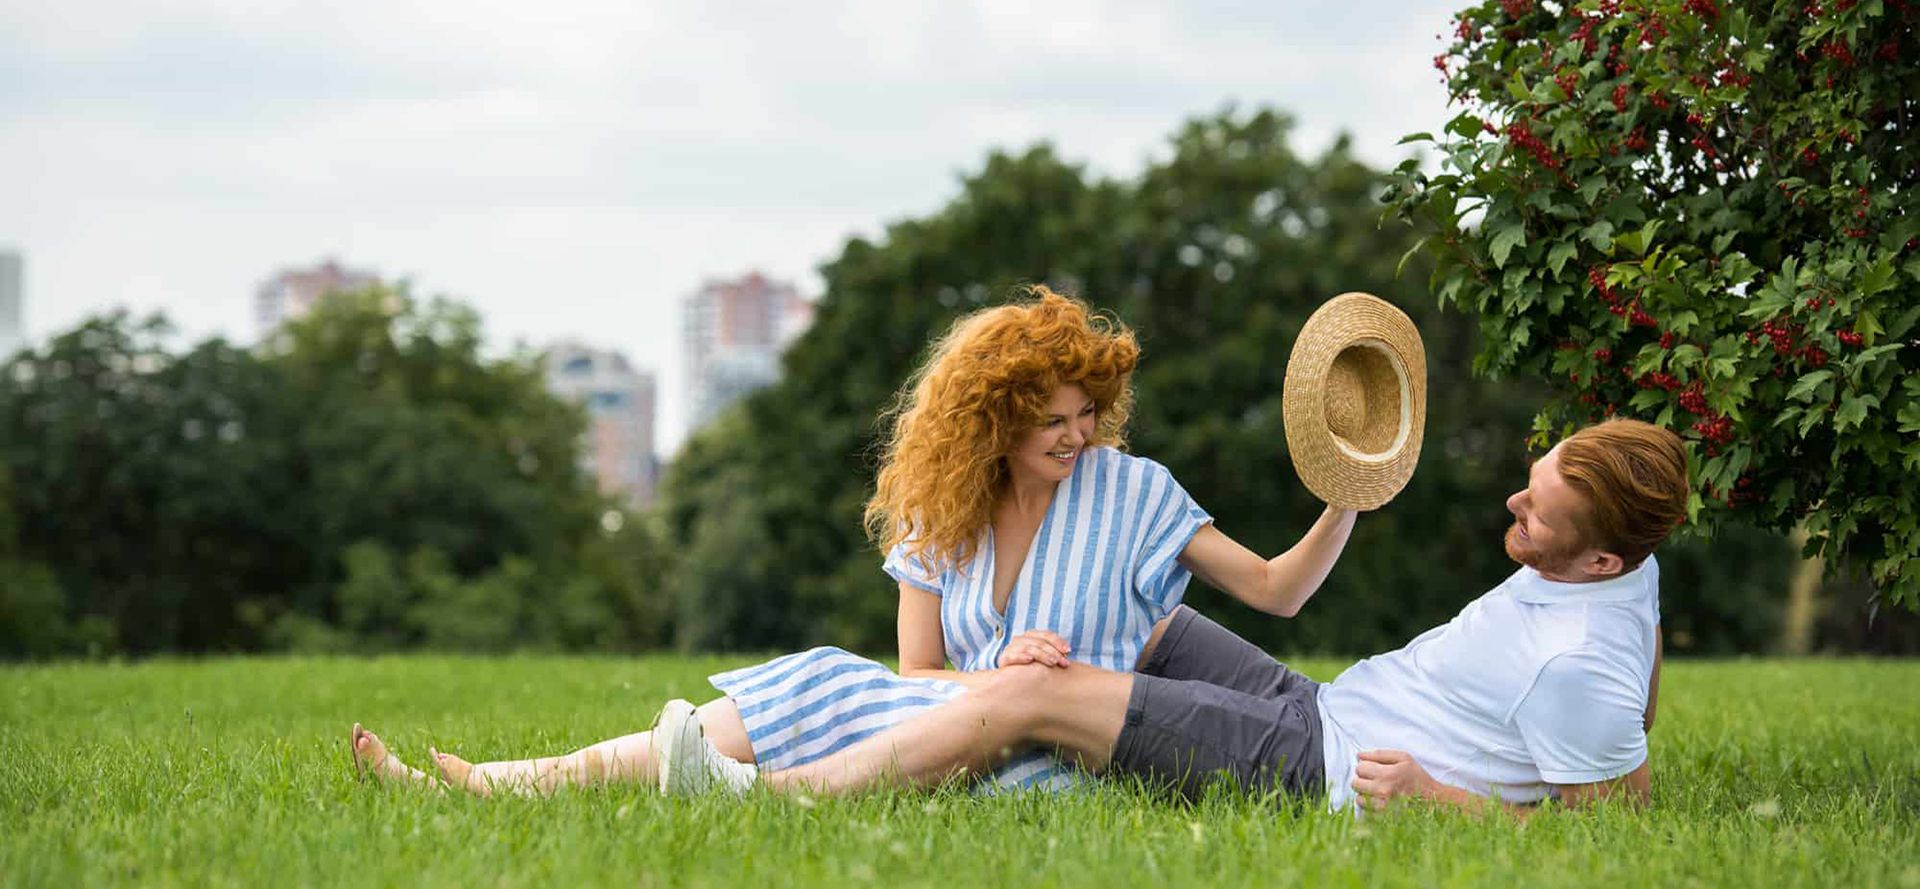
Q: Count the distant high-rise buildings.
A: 4